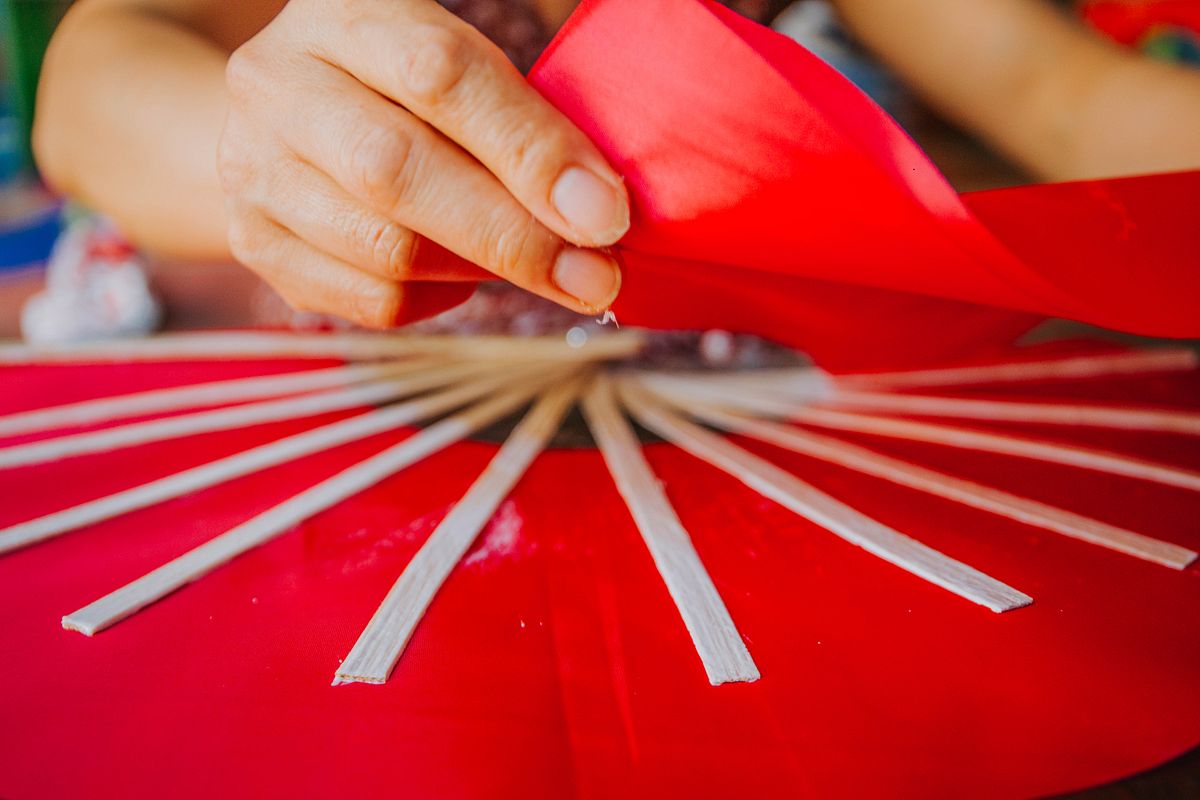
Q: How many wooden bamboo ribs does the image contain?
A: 12